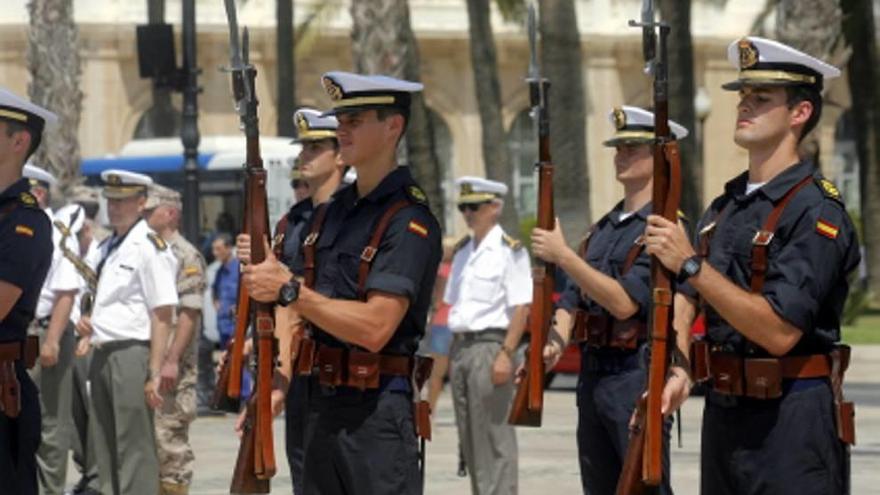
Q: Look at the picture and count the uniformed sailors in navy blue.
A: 5